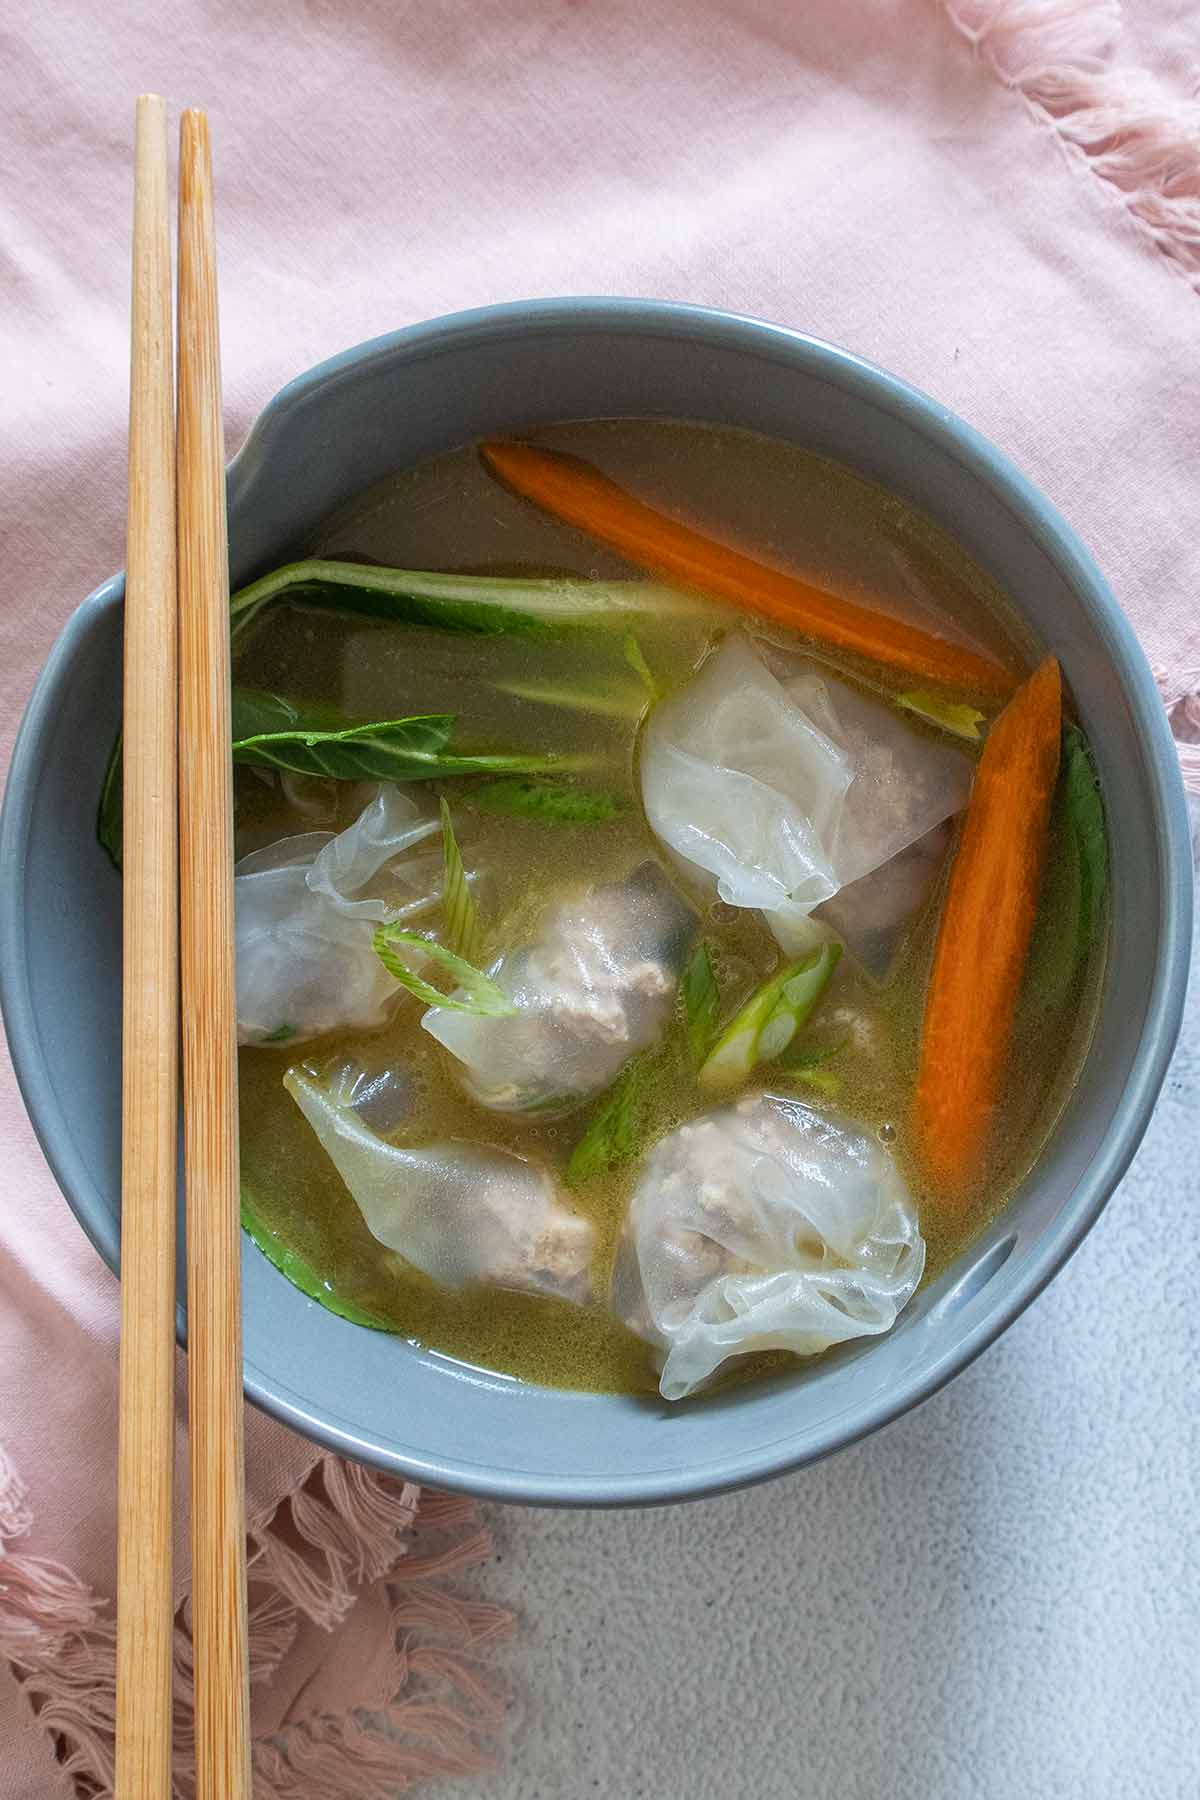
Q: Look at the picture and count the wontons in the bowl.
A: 5